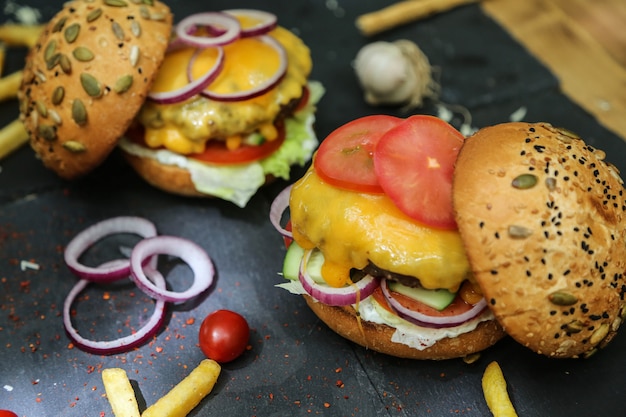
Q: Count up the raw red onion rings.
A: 10